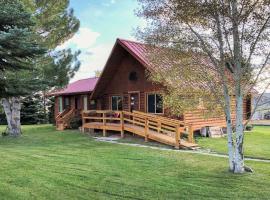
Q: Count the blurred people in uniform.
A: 0